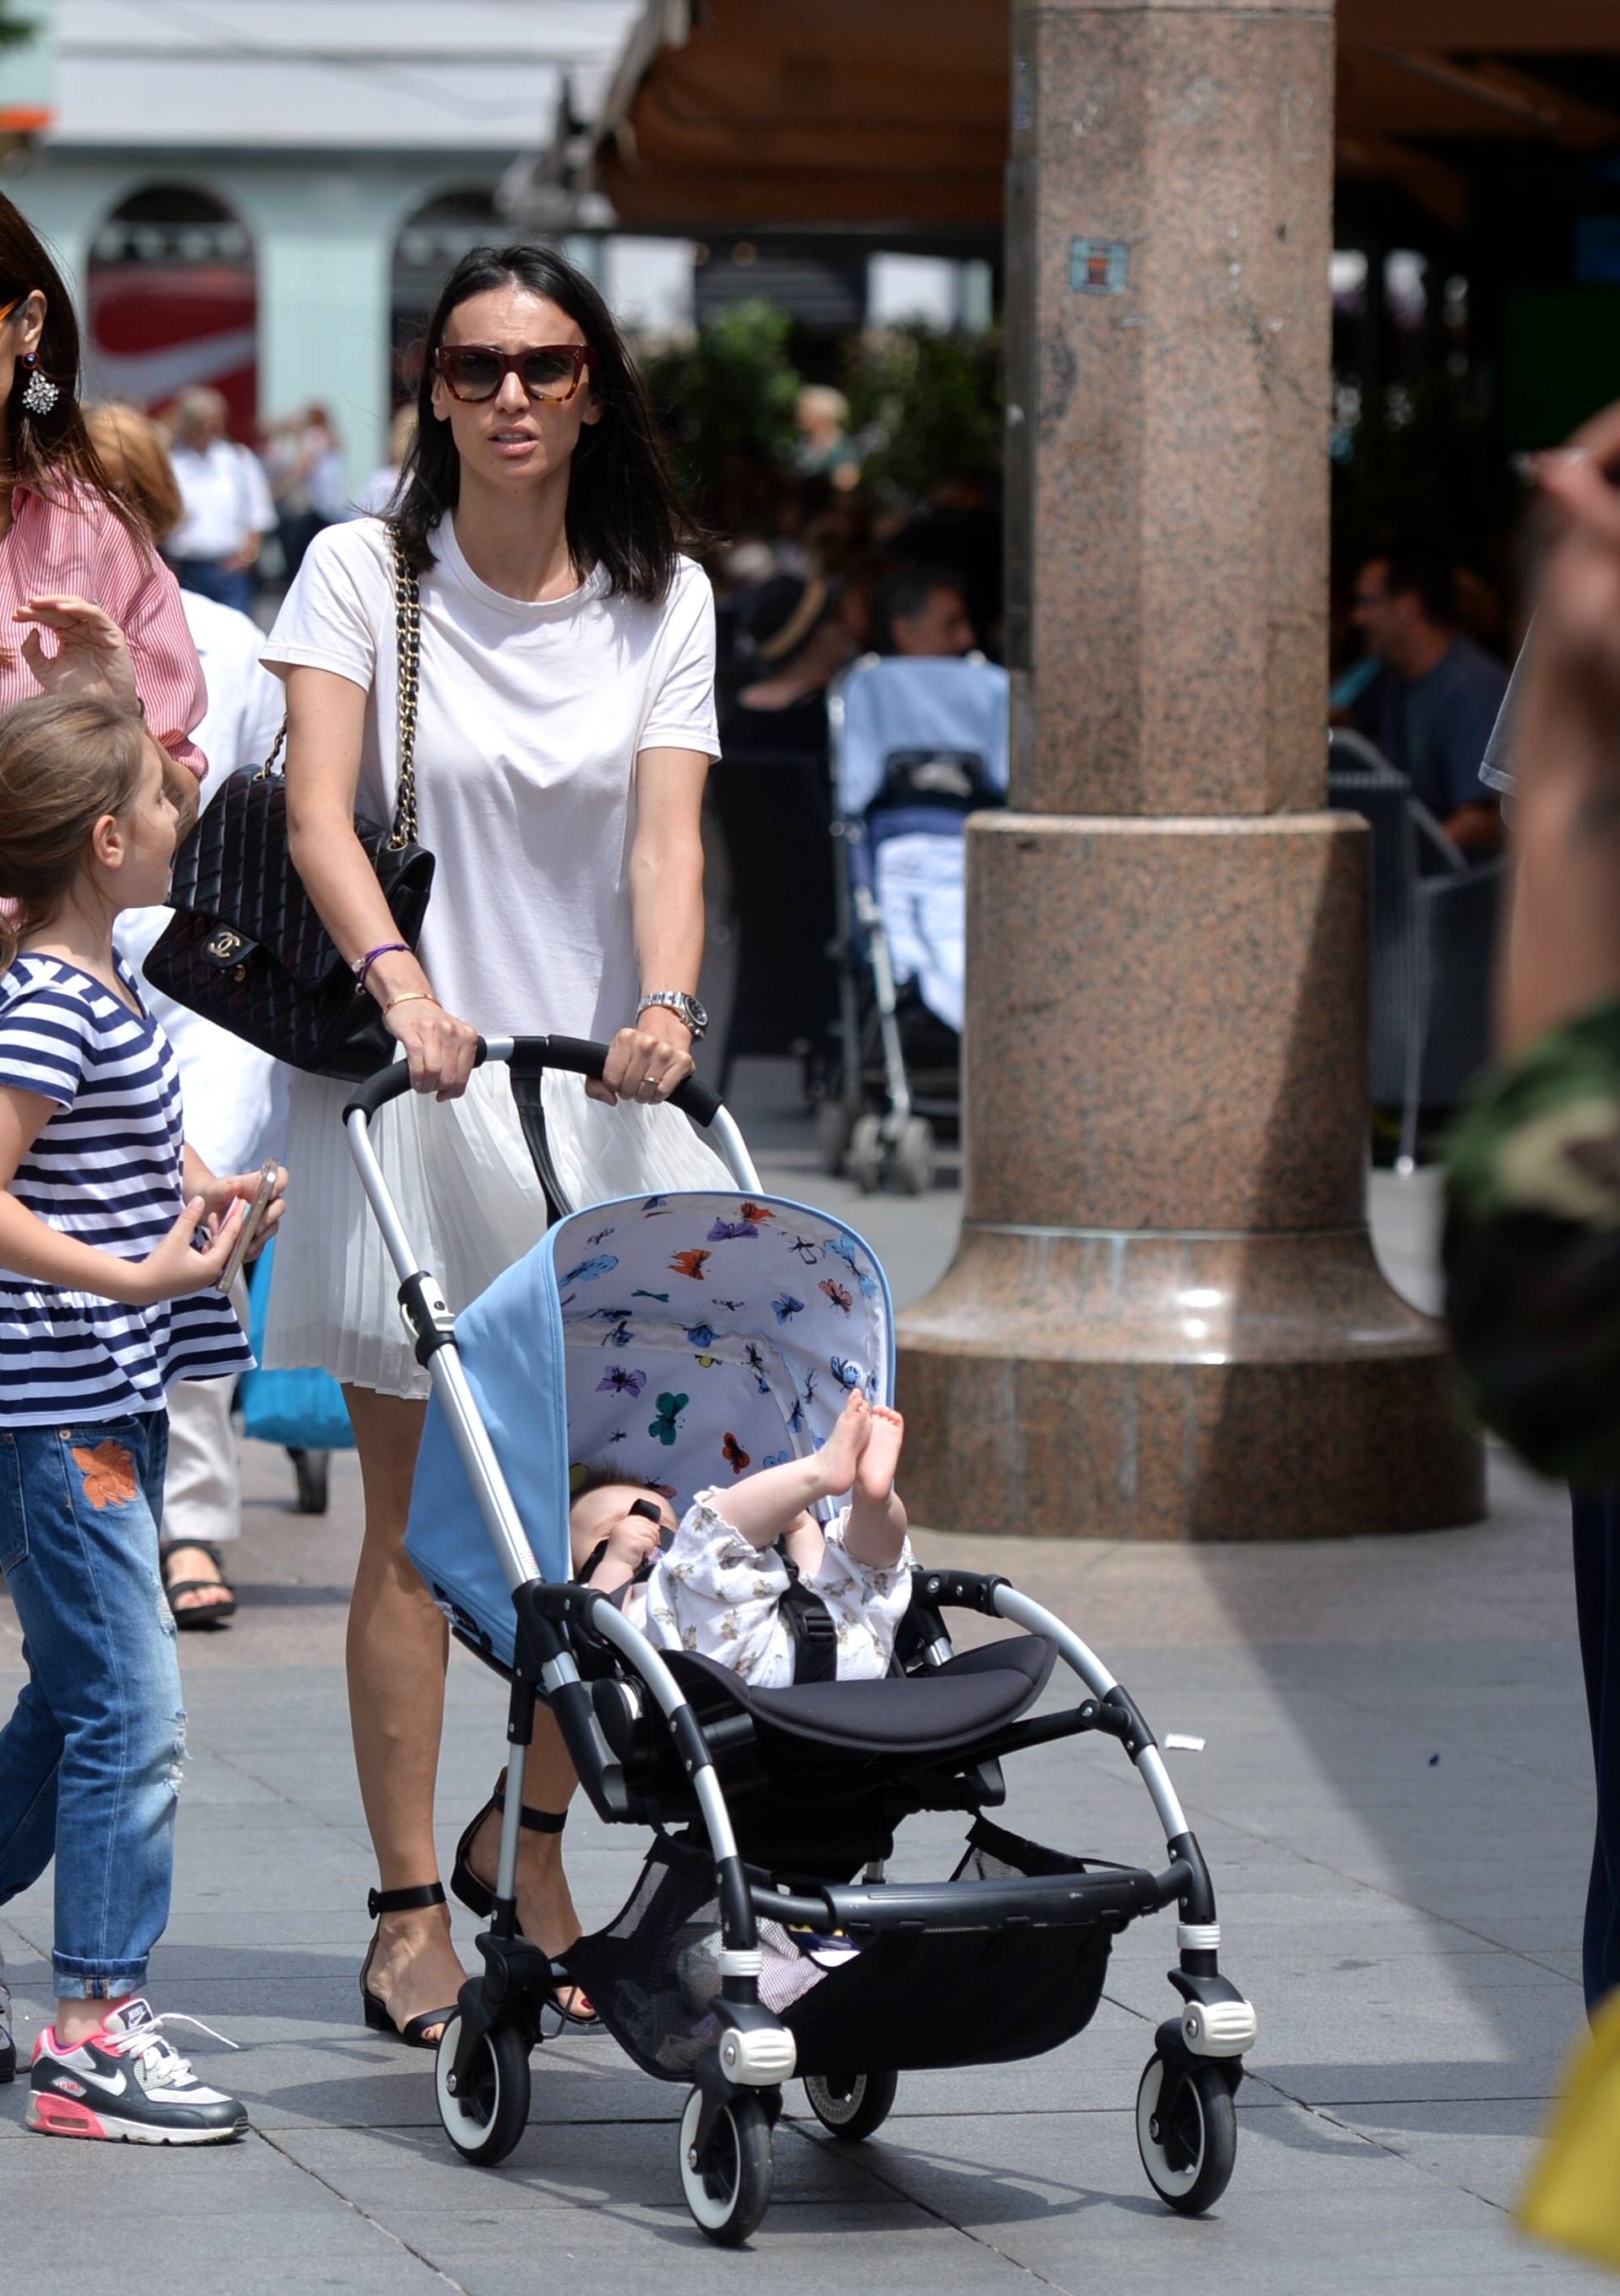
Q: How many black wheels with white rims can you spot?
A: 4